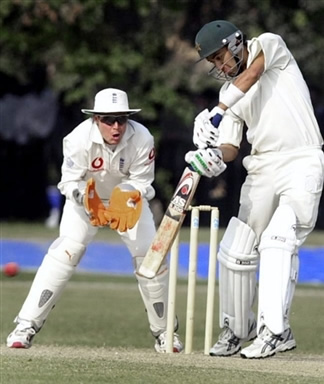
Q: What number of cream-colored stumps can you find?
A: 3